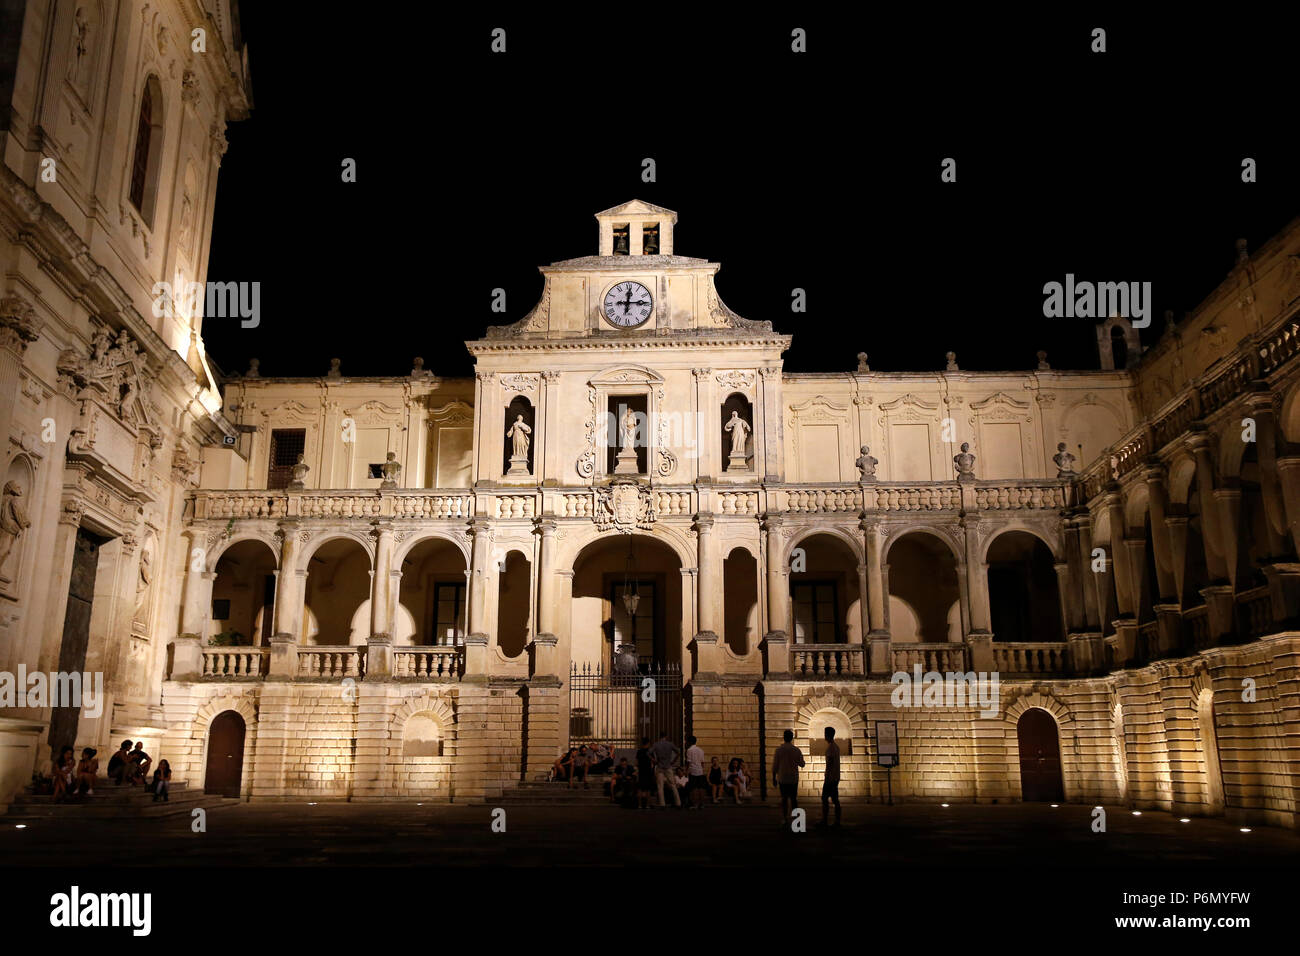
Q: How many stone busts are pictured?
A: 5